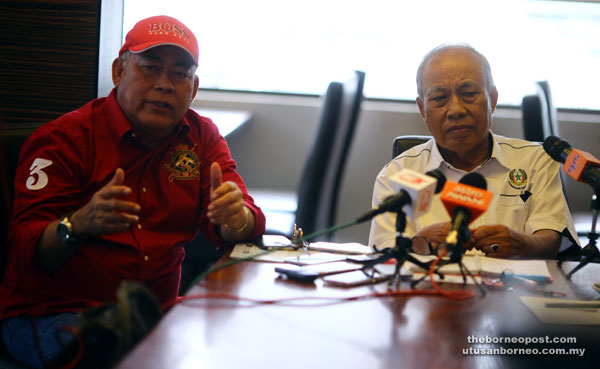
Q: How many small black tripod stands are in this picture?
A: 3